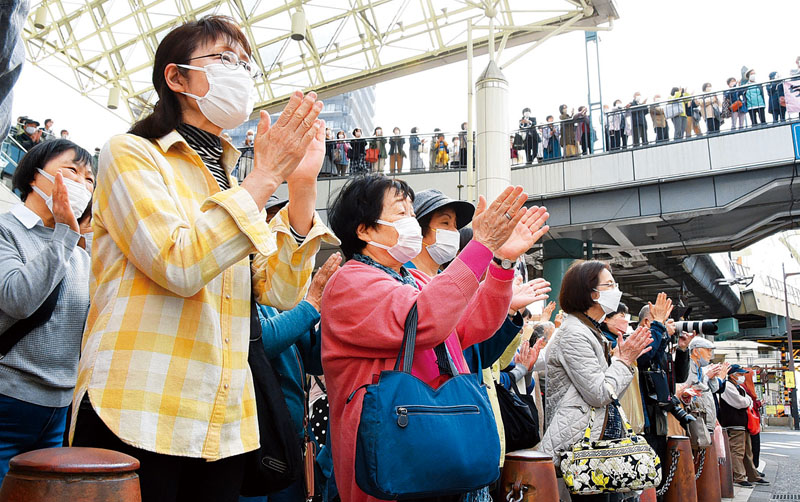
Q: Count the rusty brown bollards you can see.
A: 5